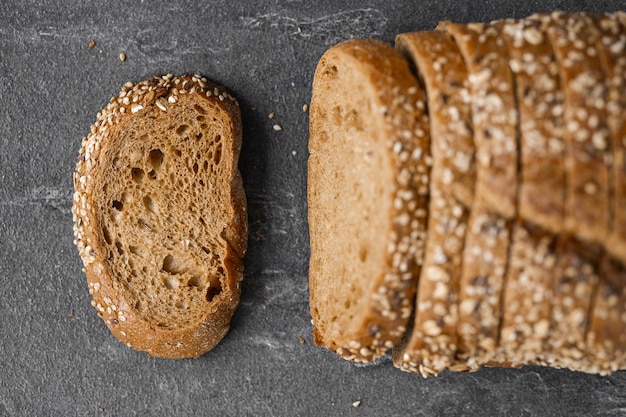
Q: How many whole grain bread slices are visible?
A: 7